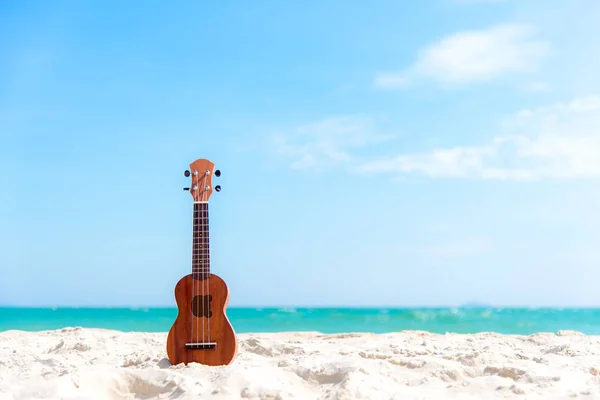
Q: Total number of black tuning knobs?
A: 4